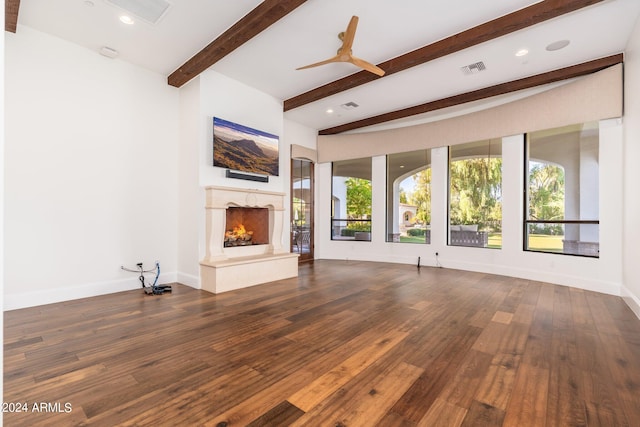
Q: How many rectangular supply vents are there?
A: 2